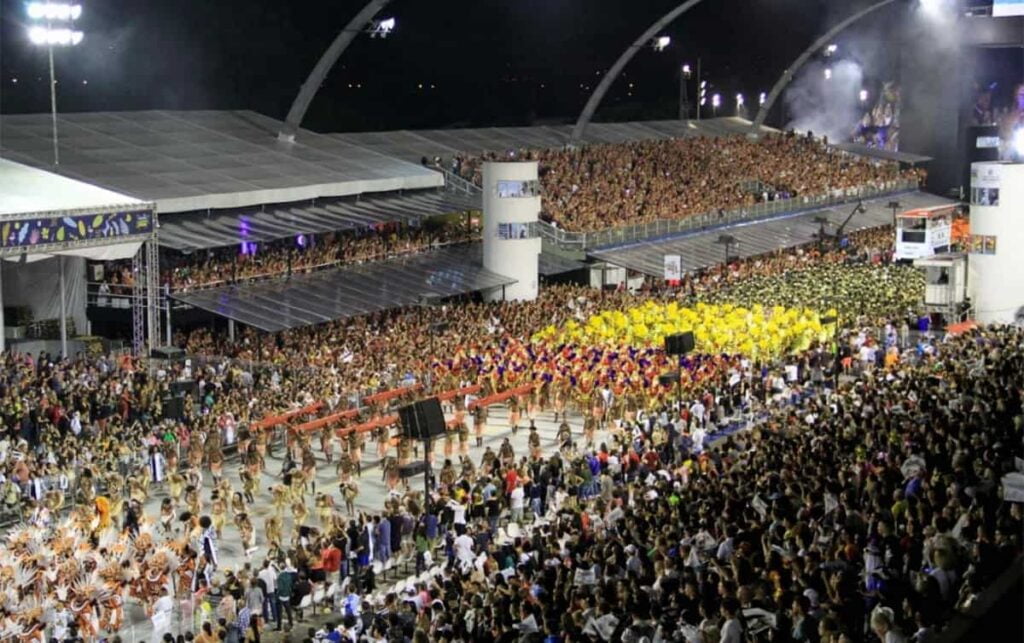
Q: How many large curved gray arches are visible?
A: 3